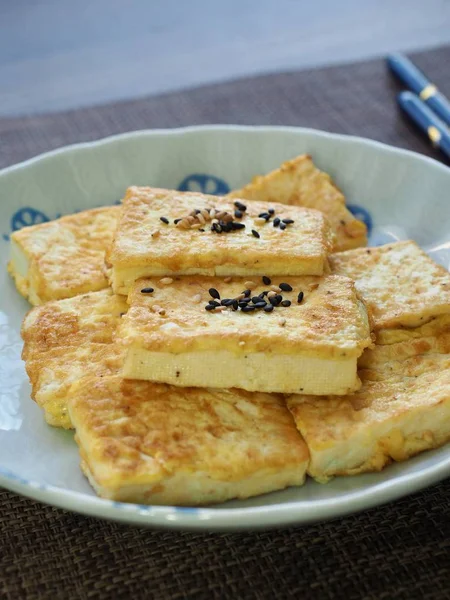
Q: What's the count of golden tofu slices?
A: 8